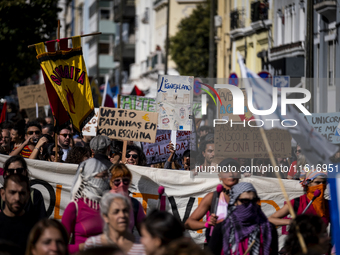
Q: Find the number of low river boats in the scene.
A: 0